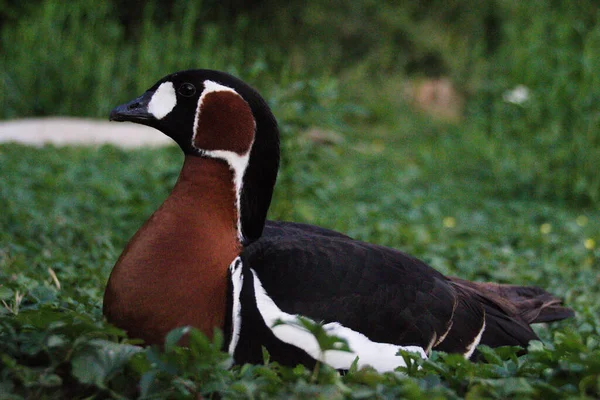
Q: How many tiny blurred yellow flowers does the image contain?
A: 4